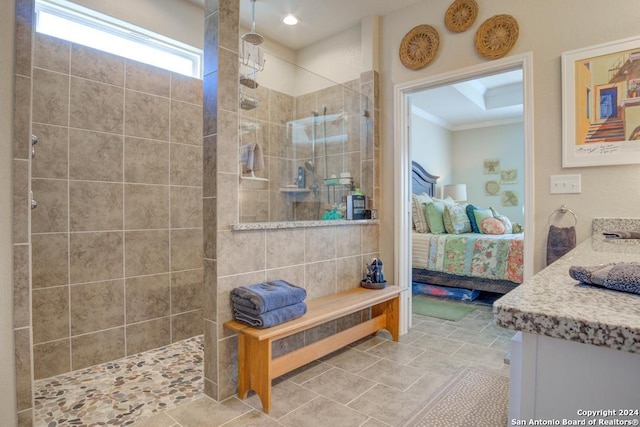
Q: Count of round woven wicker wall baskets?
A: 3